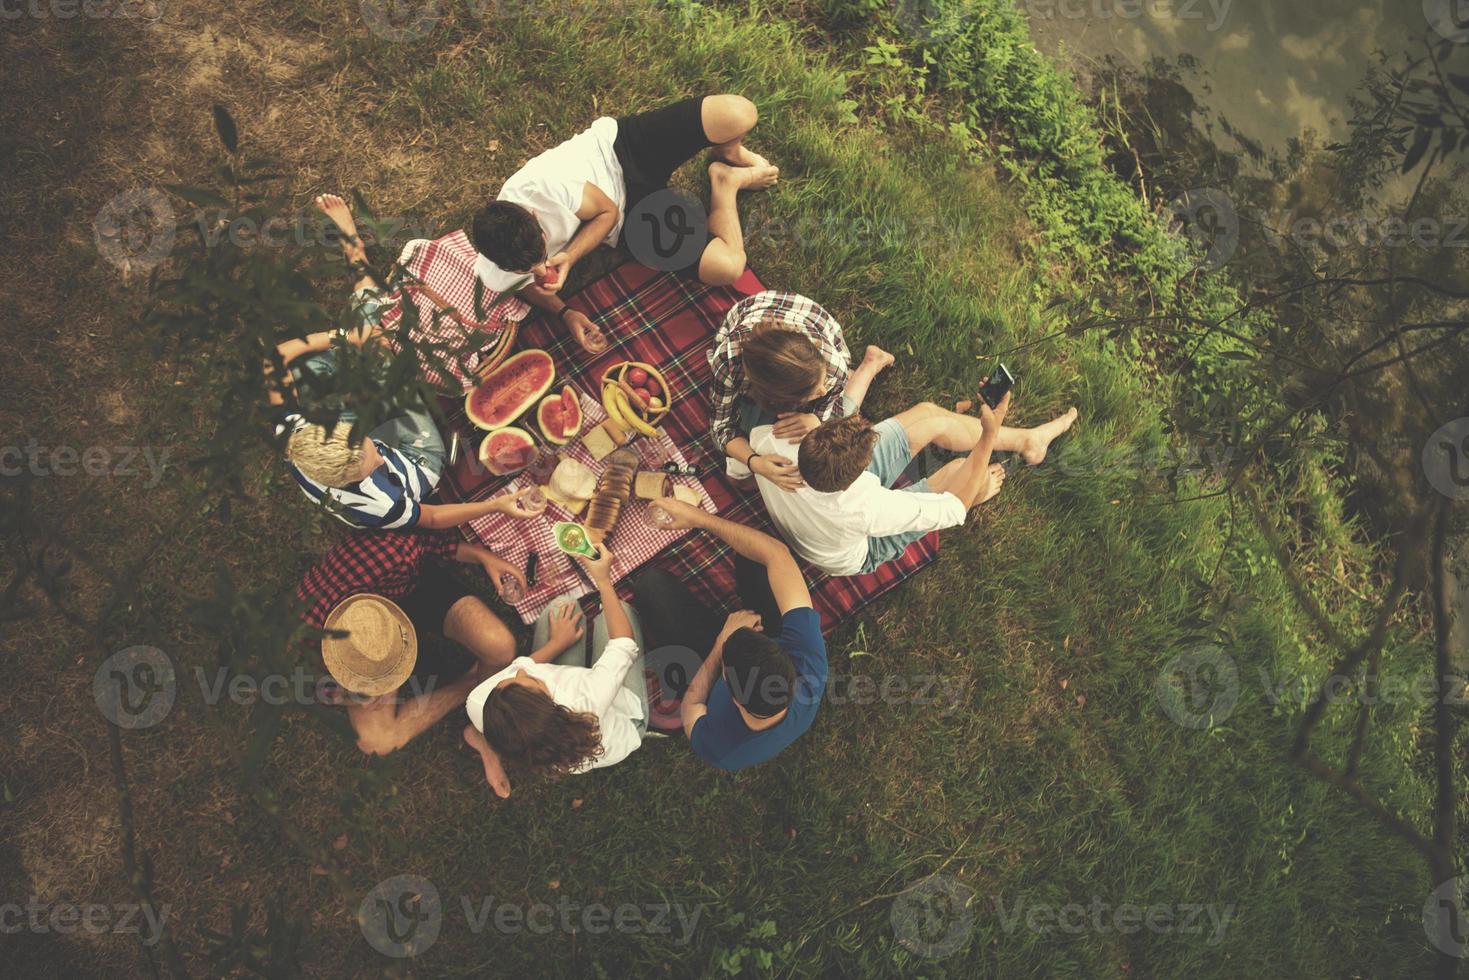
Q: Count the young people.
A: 7